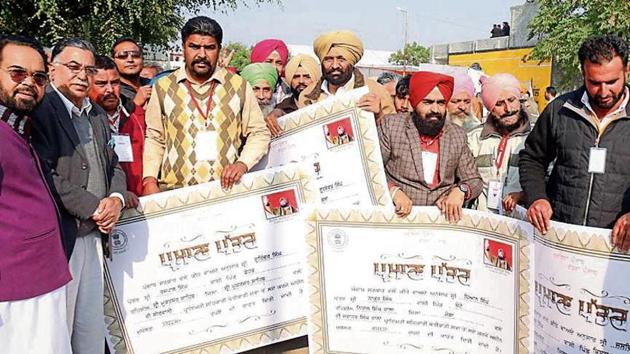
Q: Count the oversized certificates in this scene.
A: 4